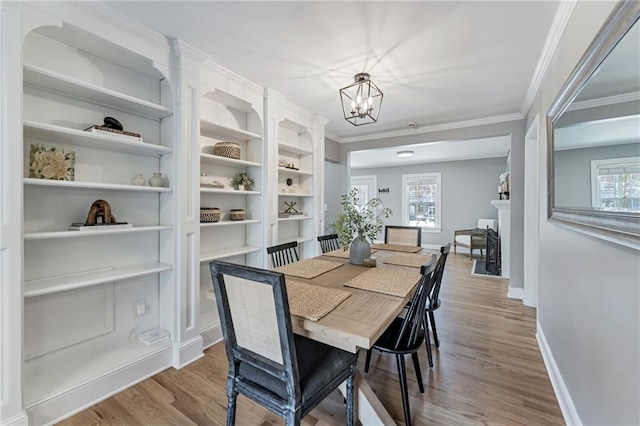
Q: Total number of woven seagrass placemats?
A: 6